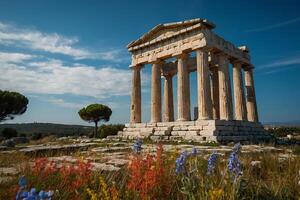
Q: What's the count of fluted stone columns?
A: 9